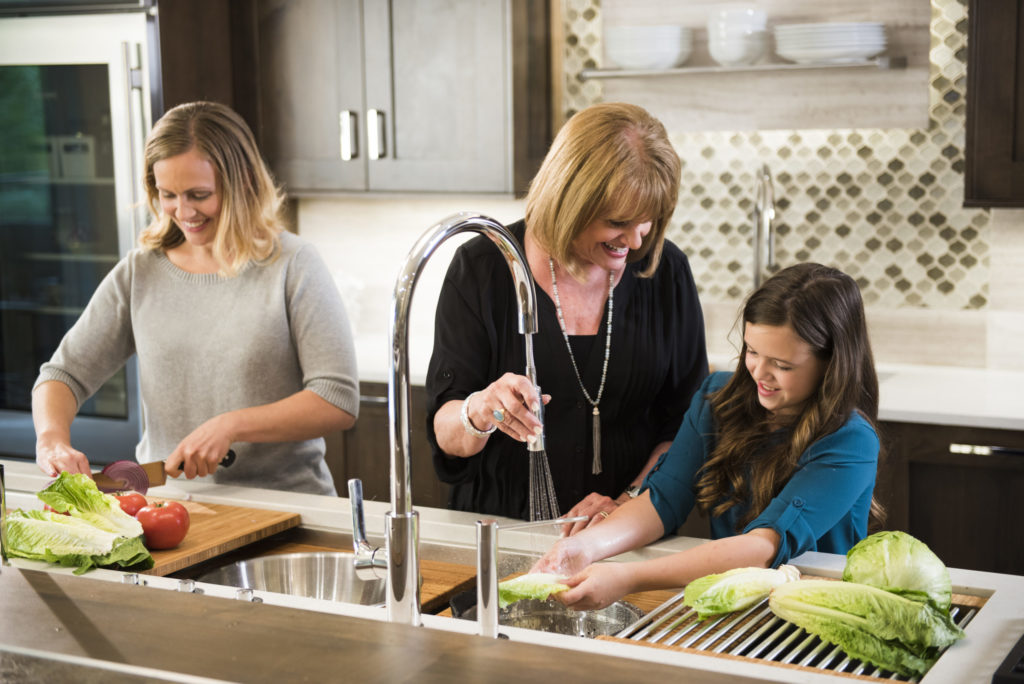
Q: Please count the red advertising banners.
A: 0